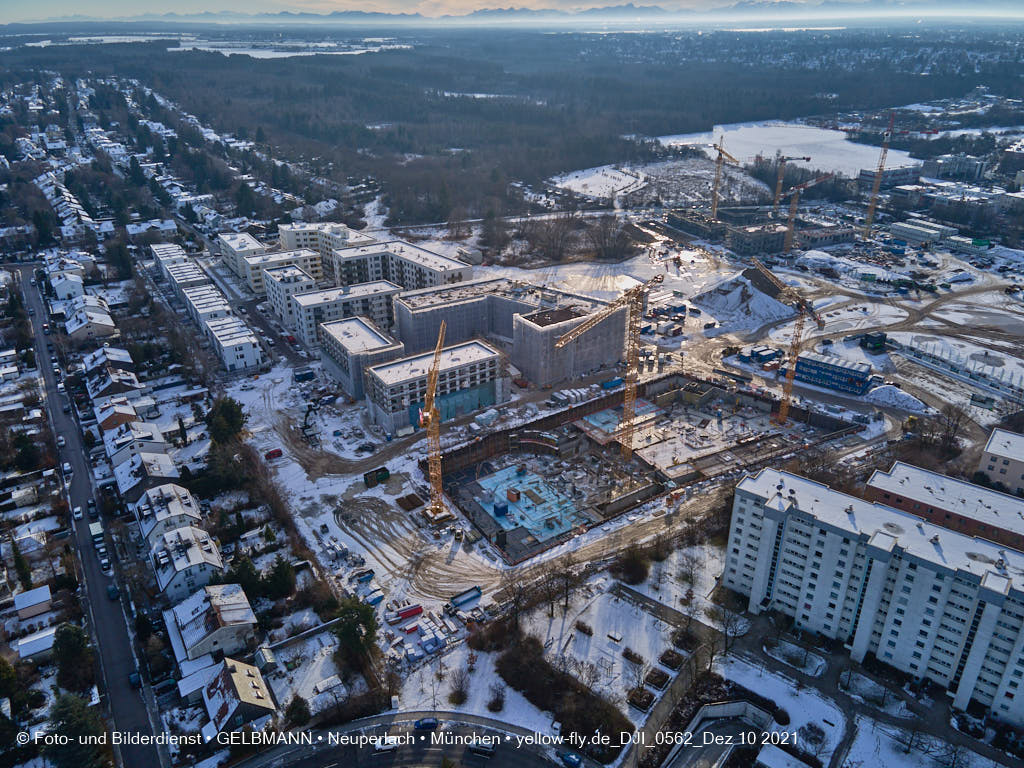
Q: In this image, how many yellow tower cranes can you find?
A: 7